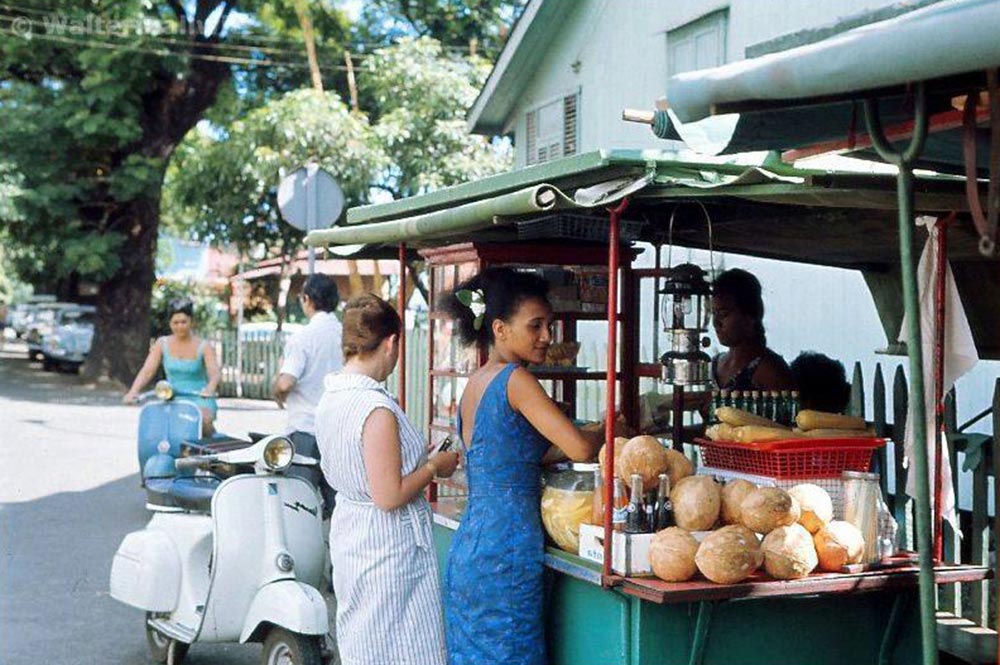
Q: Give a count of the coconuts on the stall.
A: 11